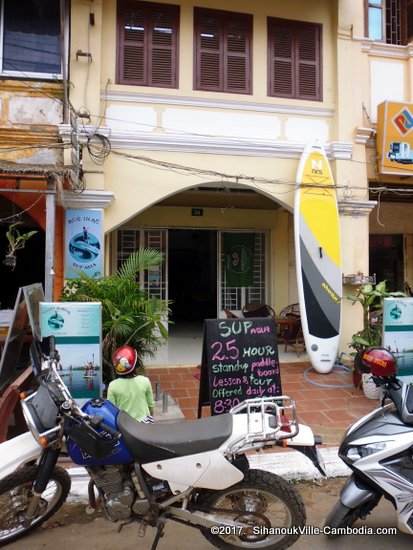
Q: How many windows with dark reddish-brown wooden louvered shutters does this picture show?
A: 3